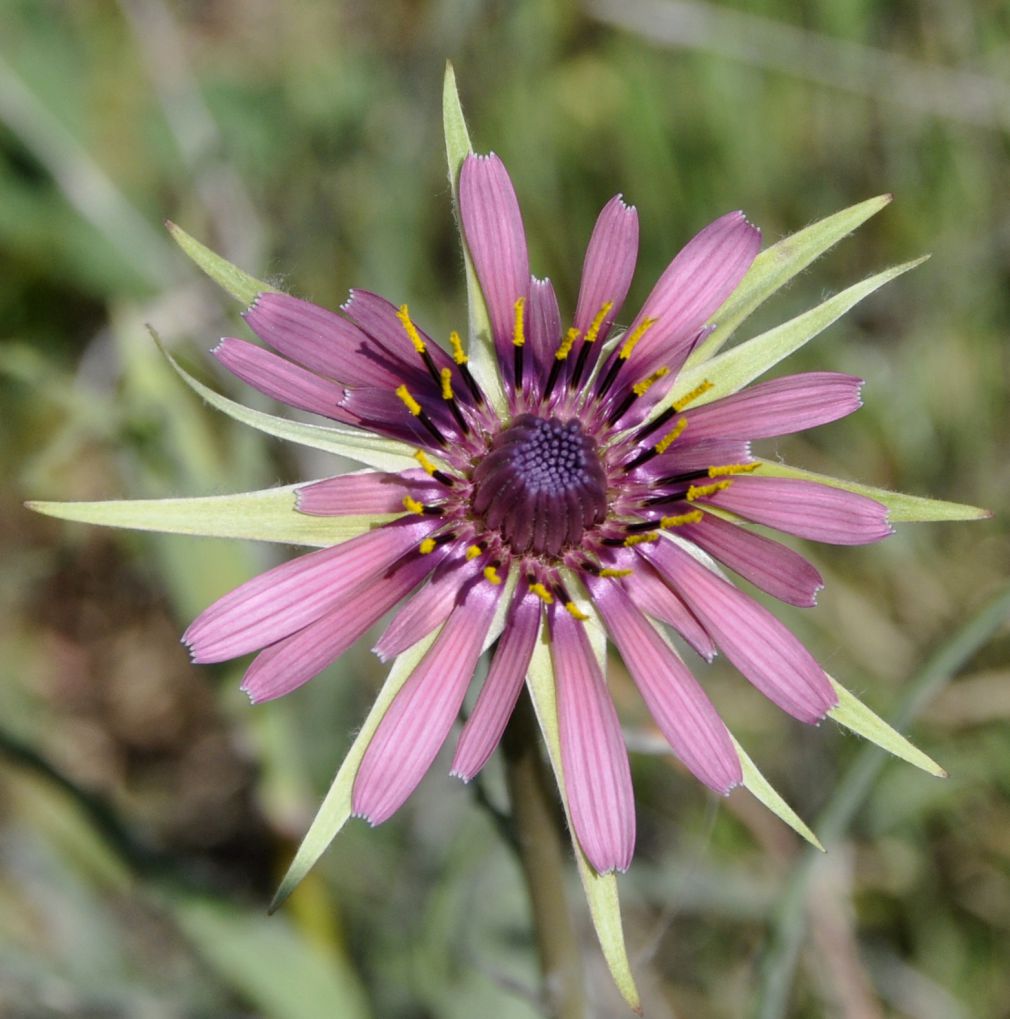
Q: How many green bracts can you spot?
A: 11